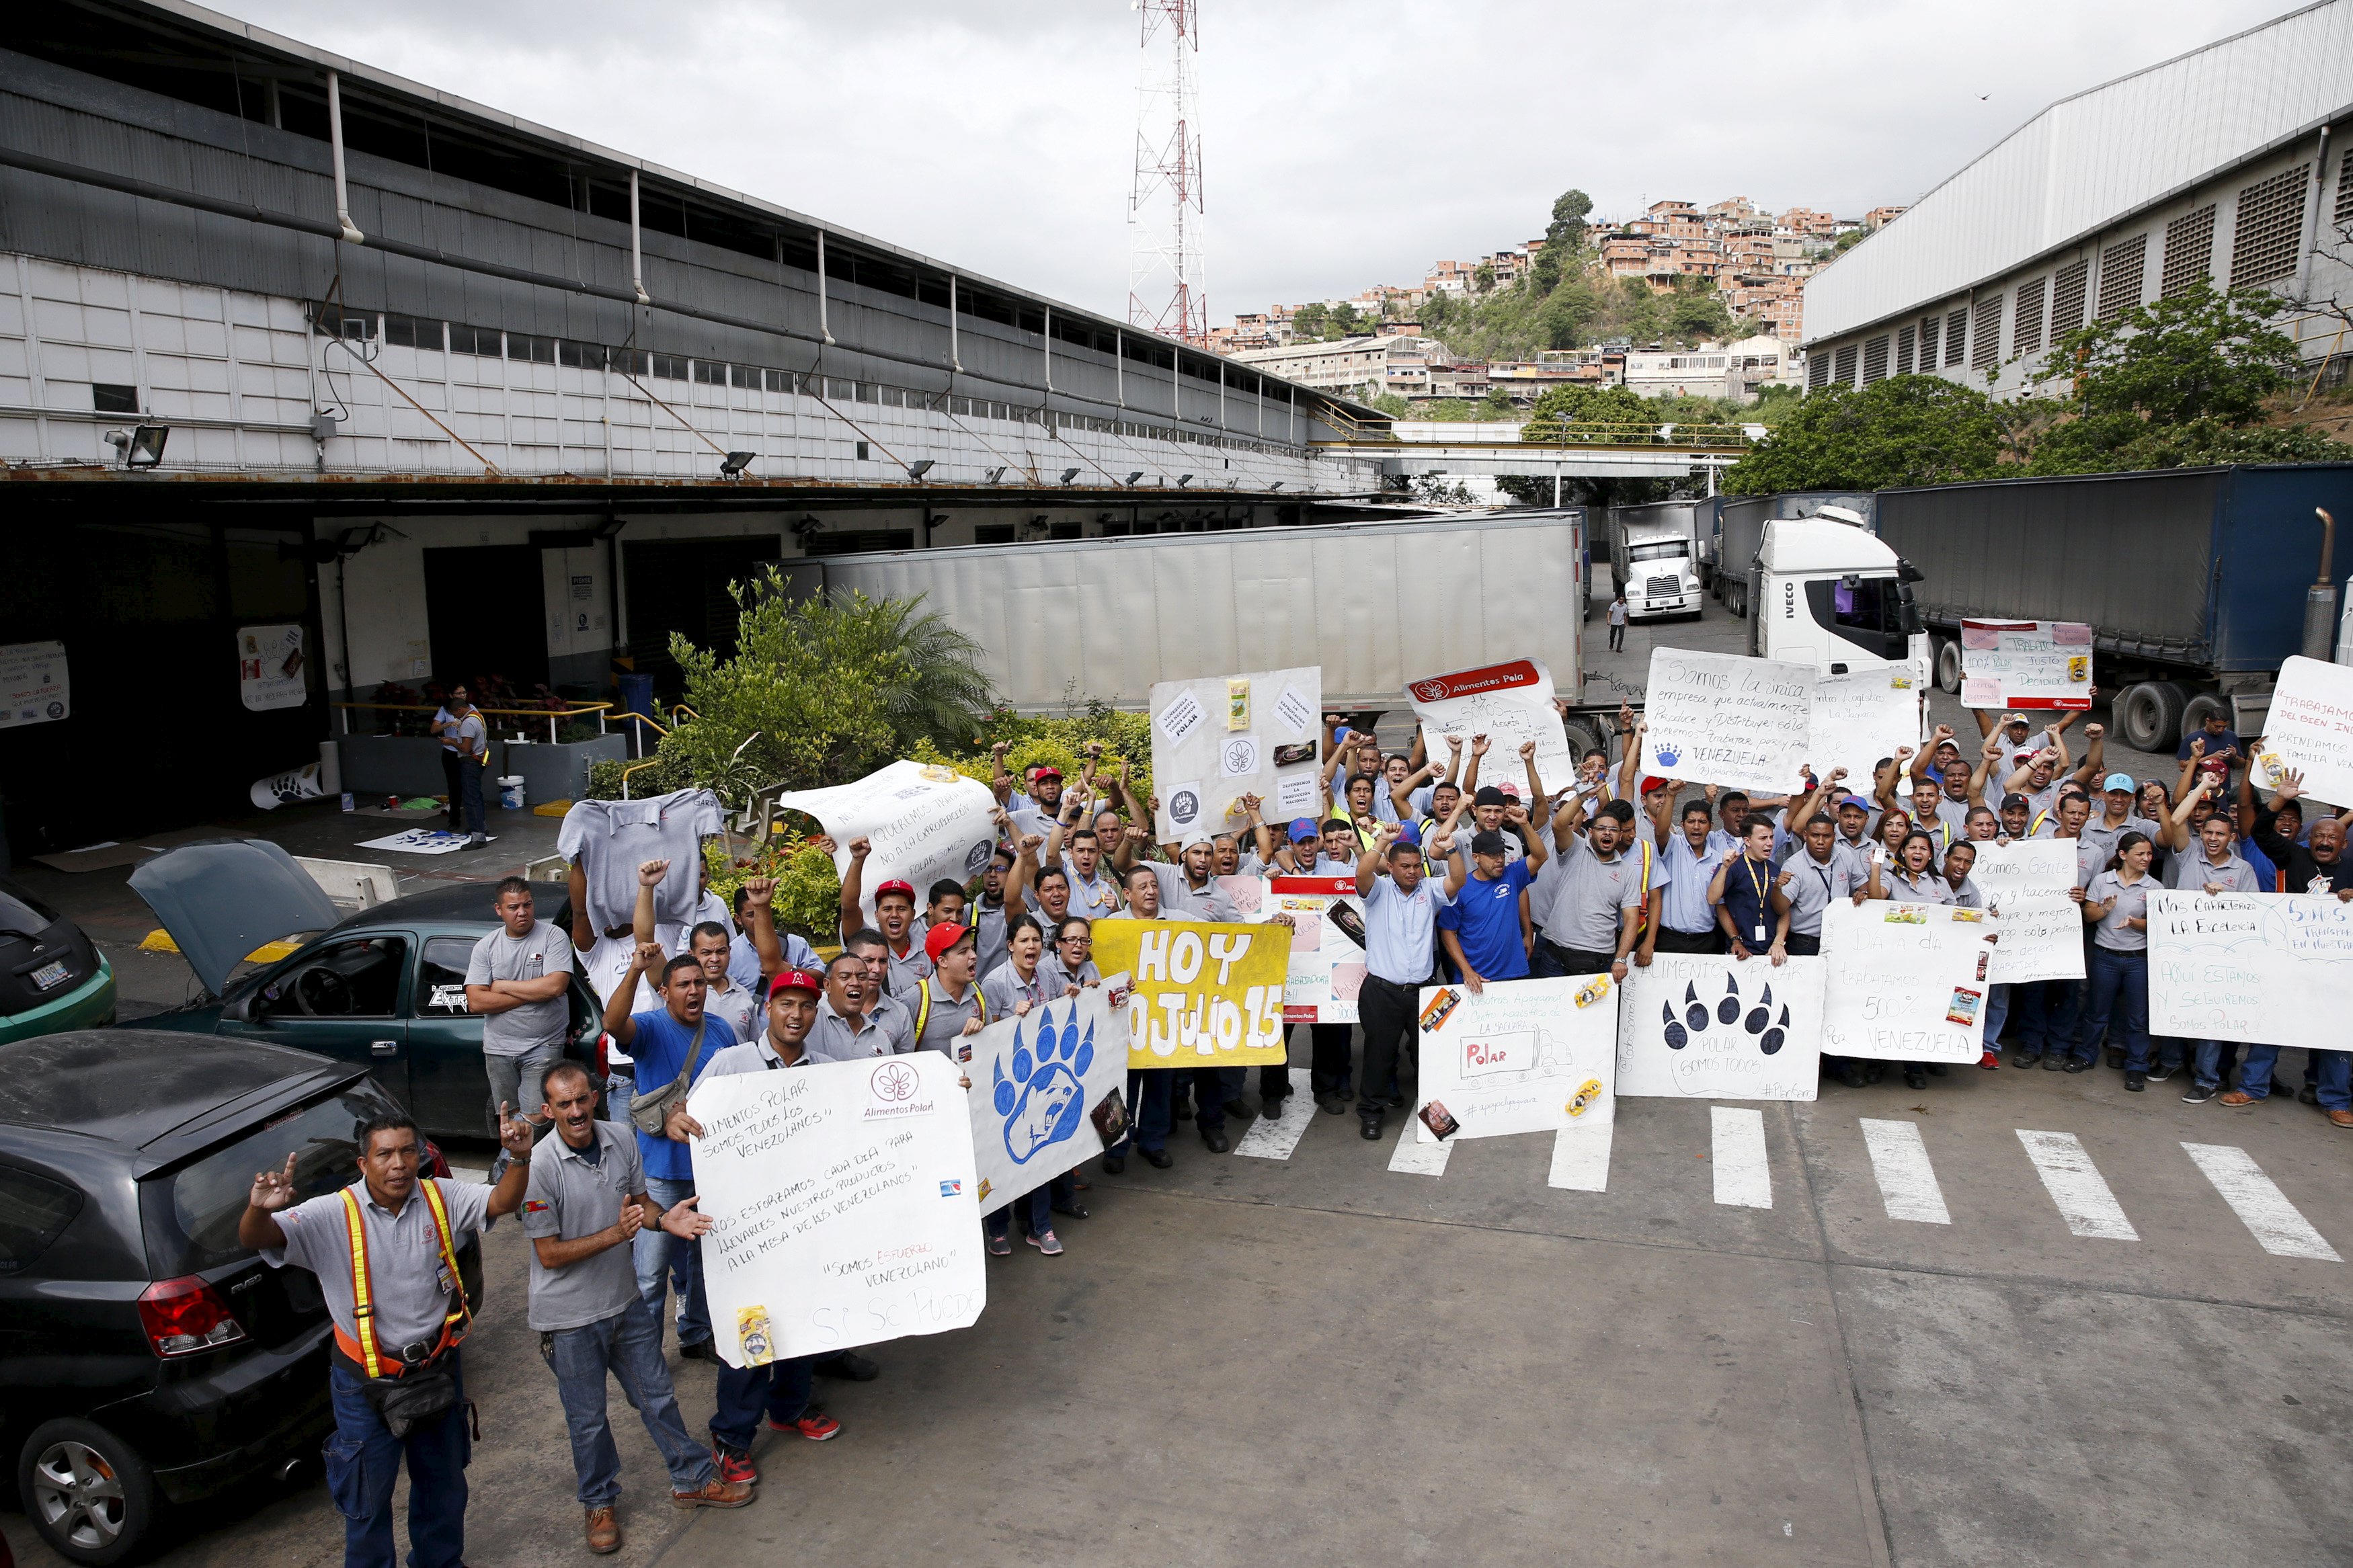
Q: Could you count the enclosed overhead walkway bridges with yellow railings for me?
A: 1